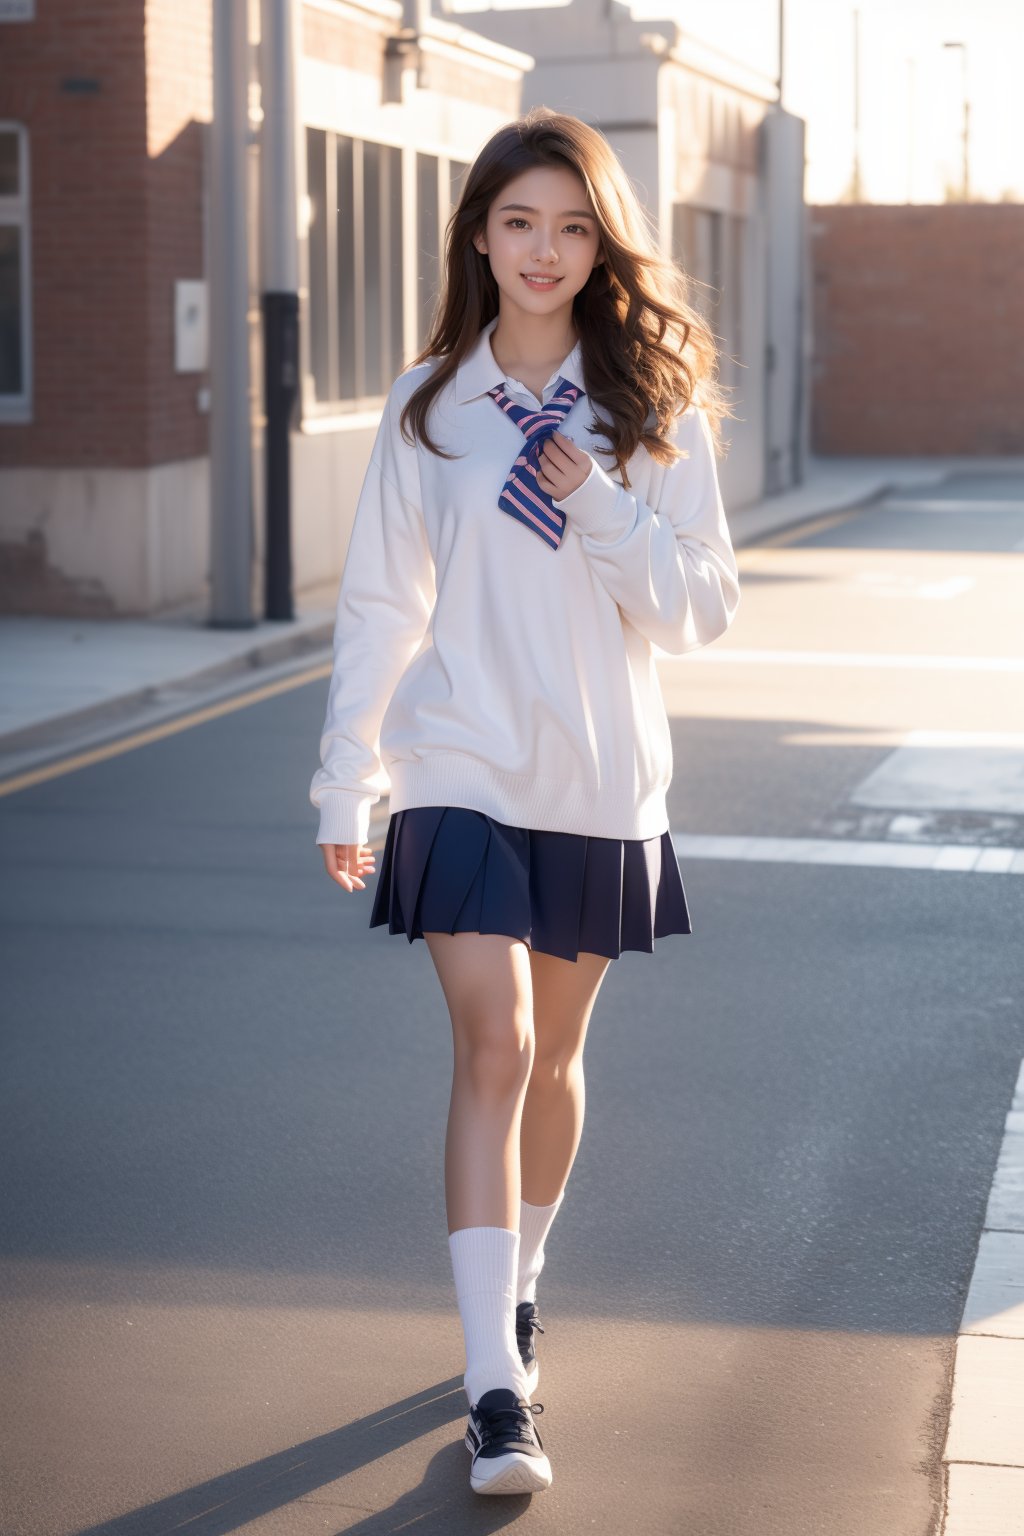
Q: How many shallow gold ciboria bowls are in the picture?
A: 0